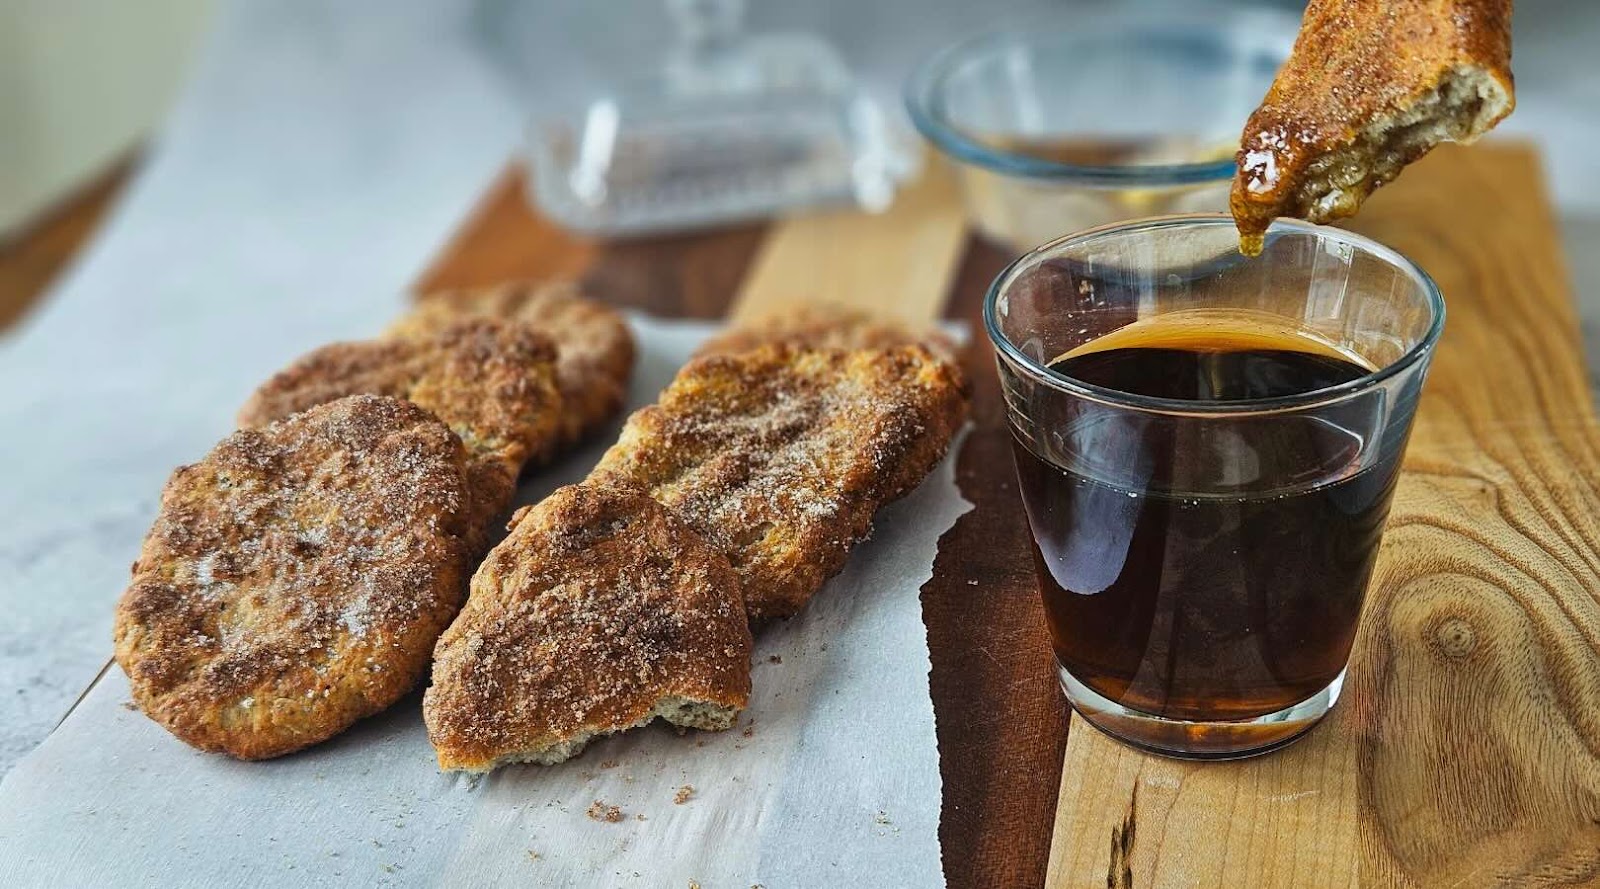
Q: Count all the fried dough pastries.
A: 7